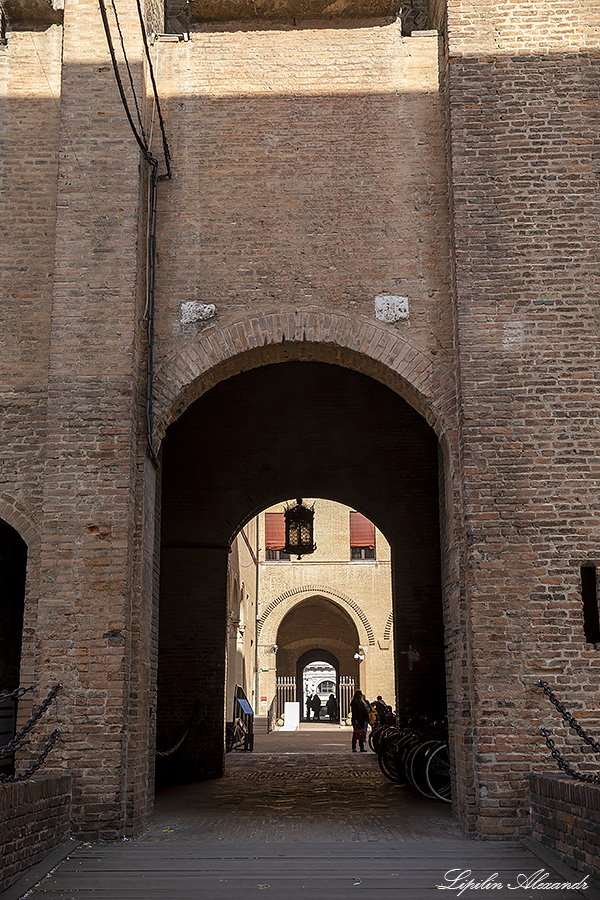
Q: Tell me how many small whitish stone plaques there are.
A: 2